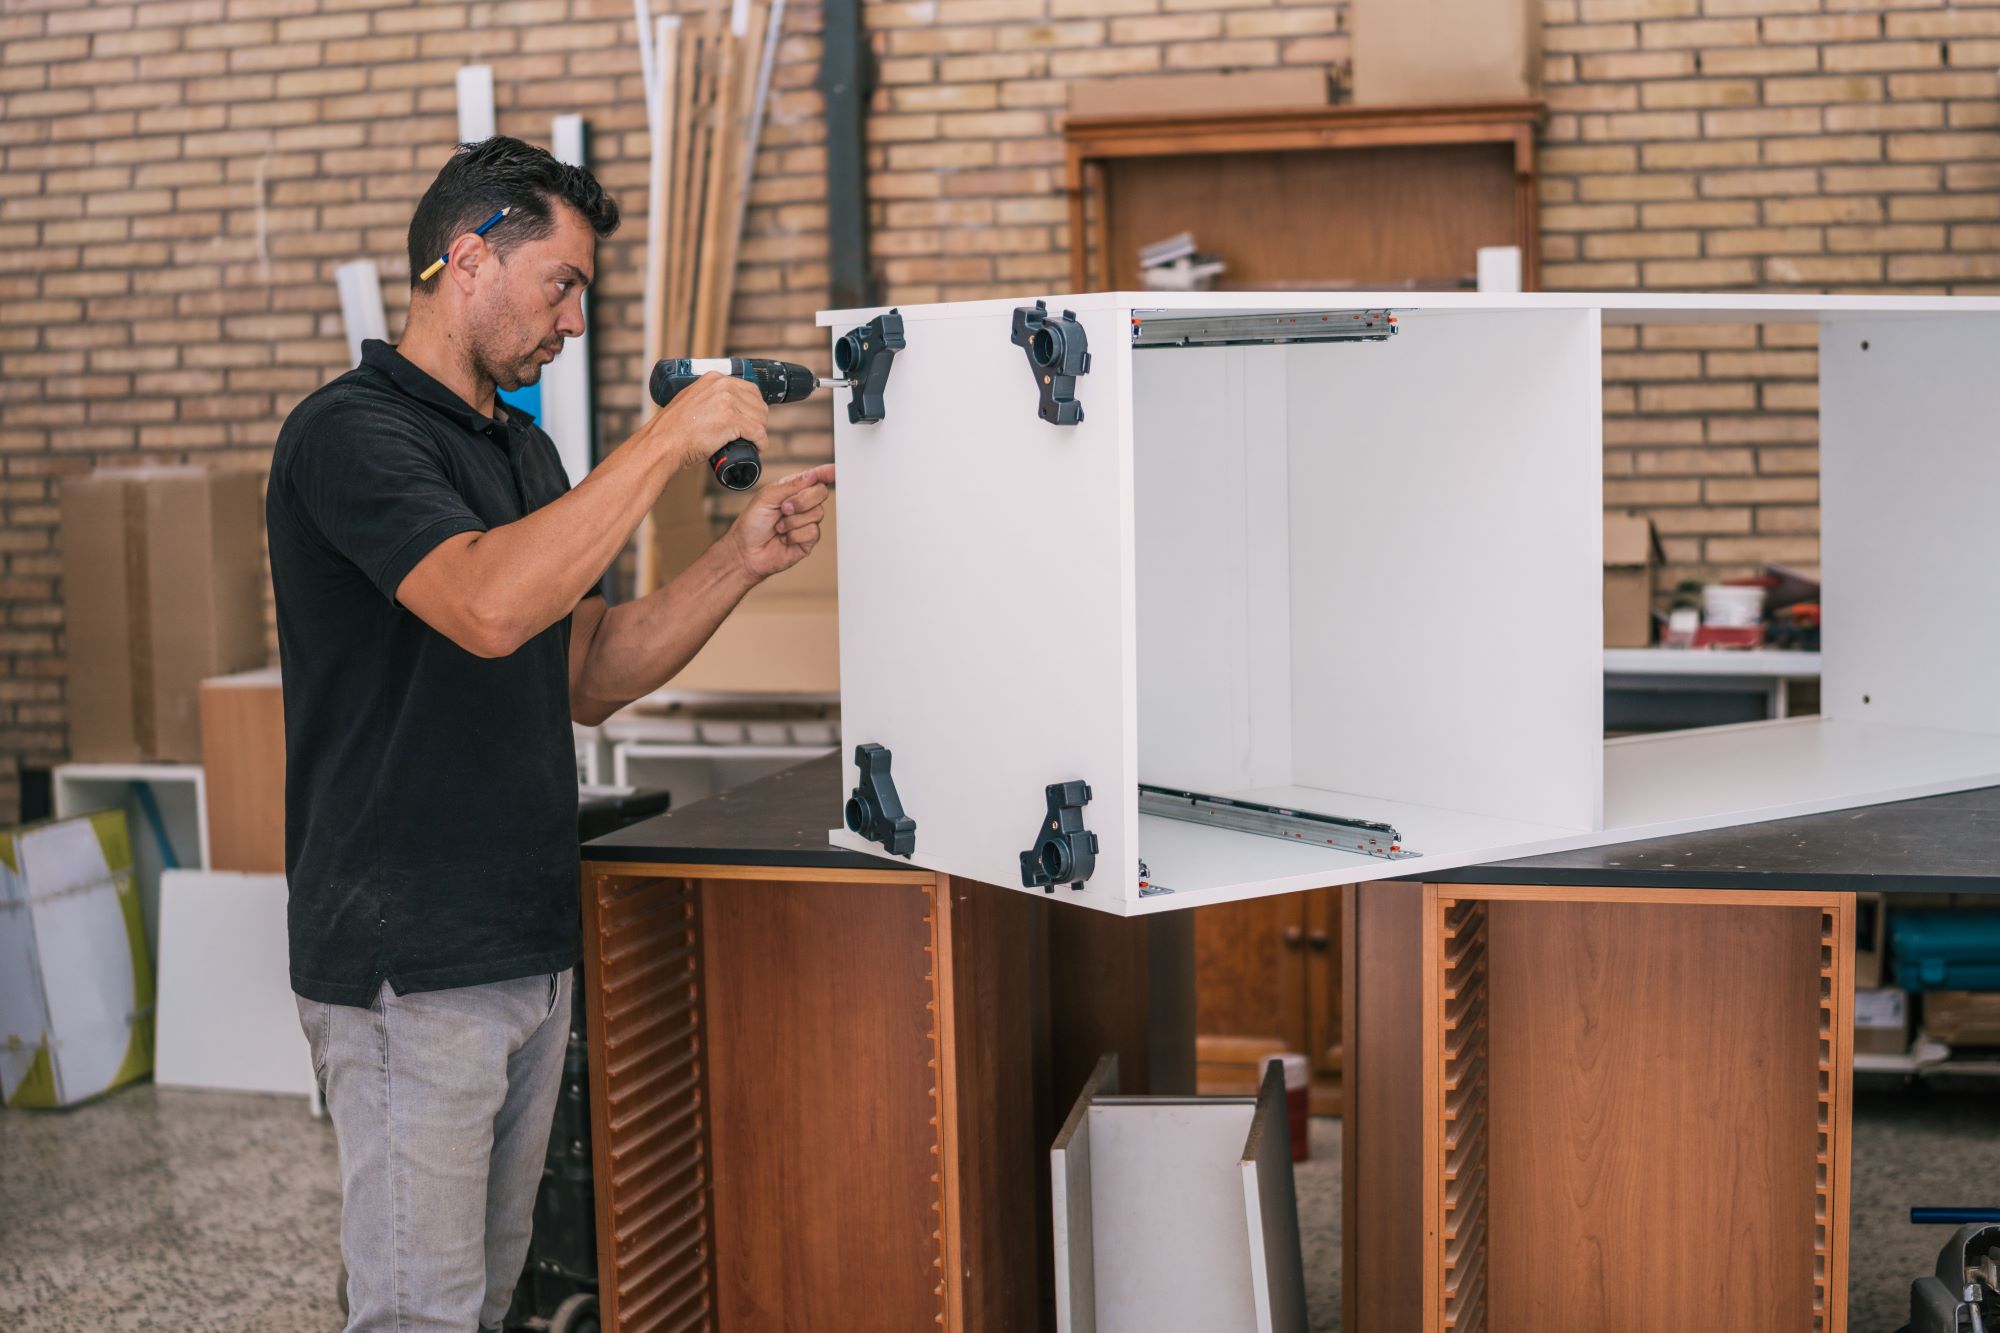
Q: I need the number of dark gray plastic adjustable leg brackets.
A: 4